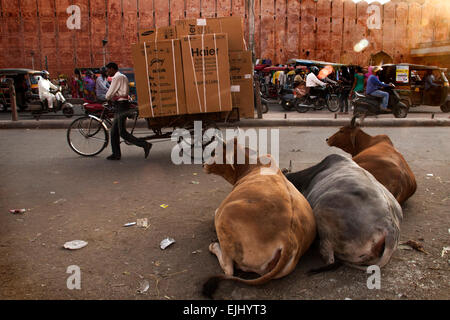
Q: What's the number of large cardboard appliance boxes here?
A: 5